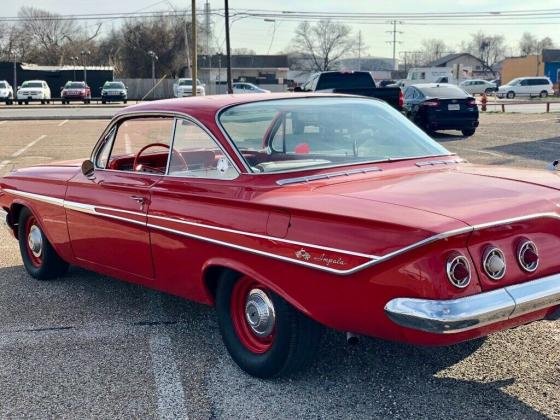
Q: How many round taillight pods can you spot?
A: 3